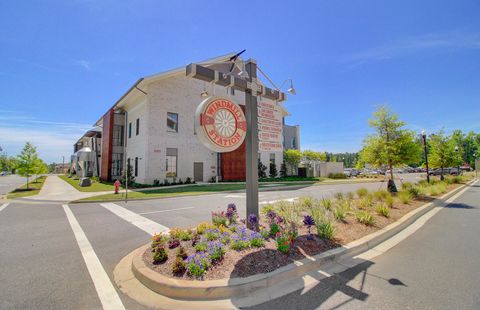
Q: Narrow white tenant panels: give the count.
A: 6